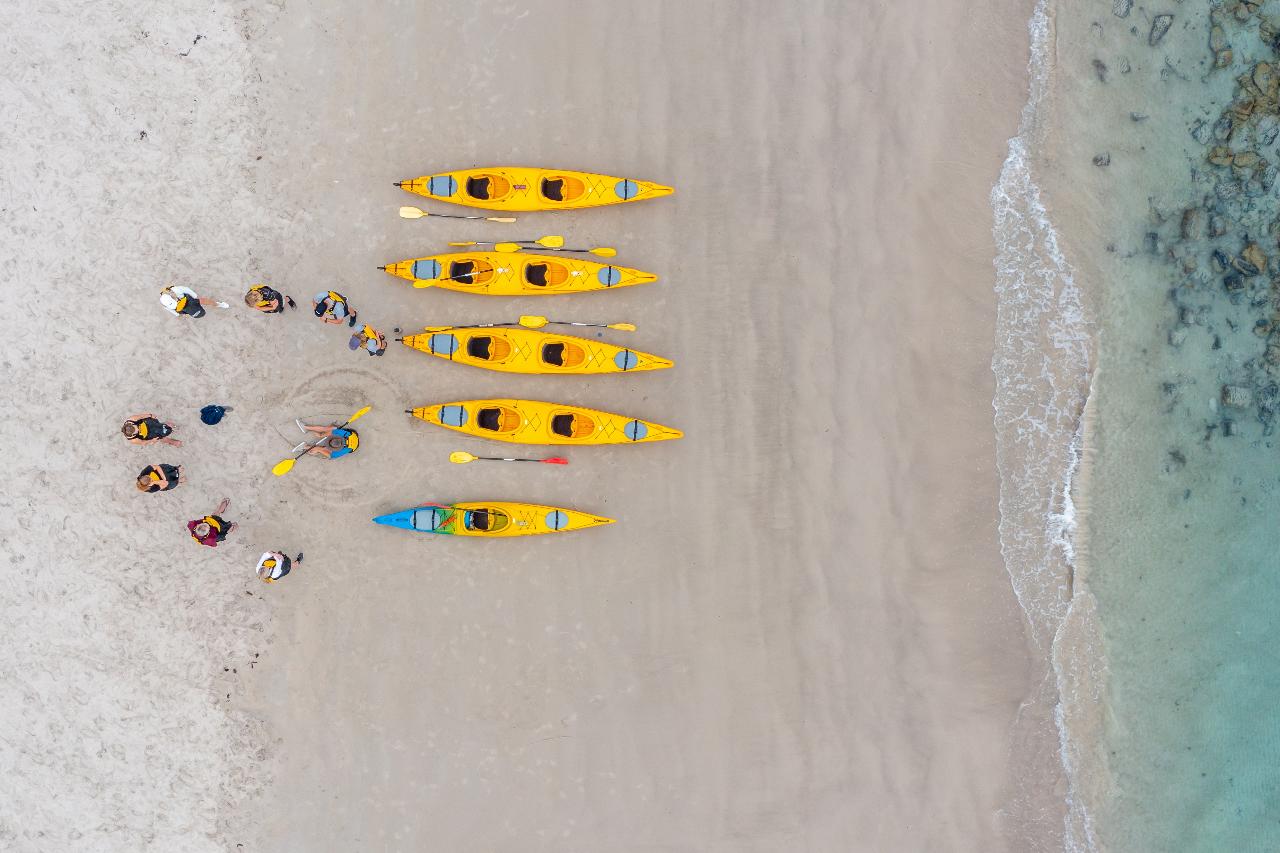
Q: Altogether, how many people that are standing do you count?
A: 8